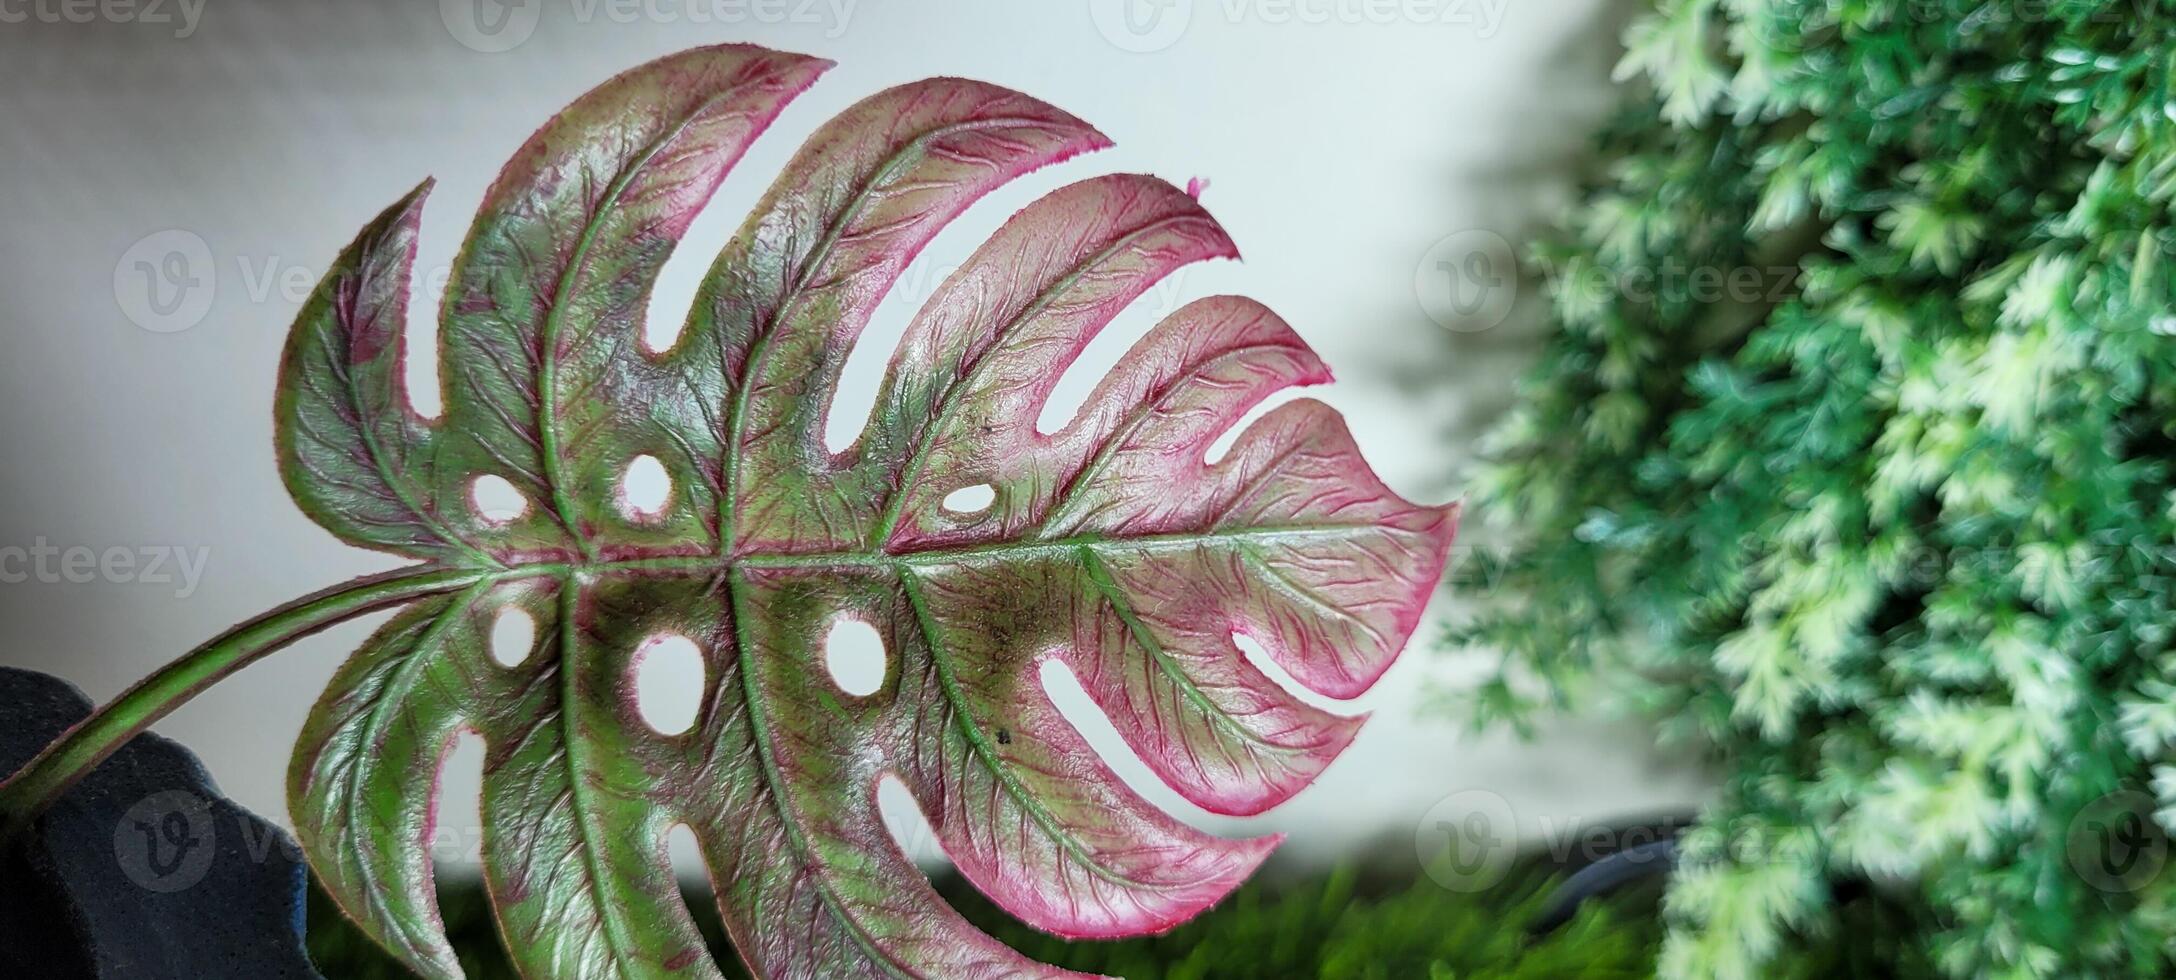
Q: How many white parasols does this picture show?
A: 0